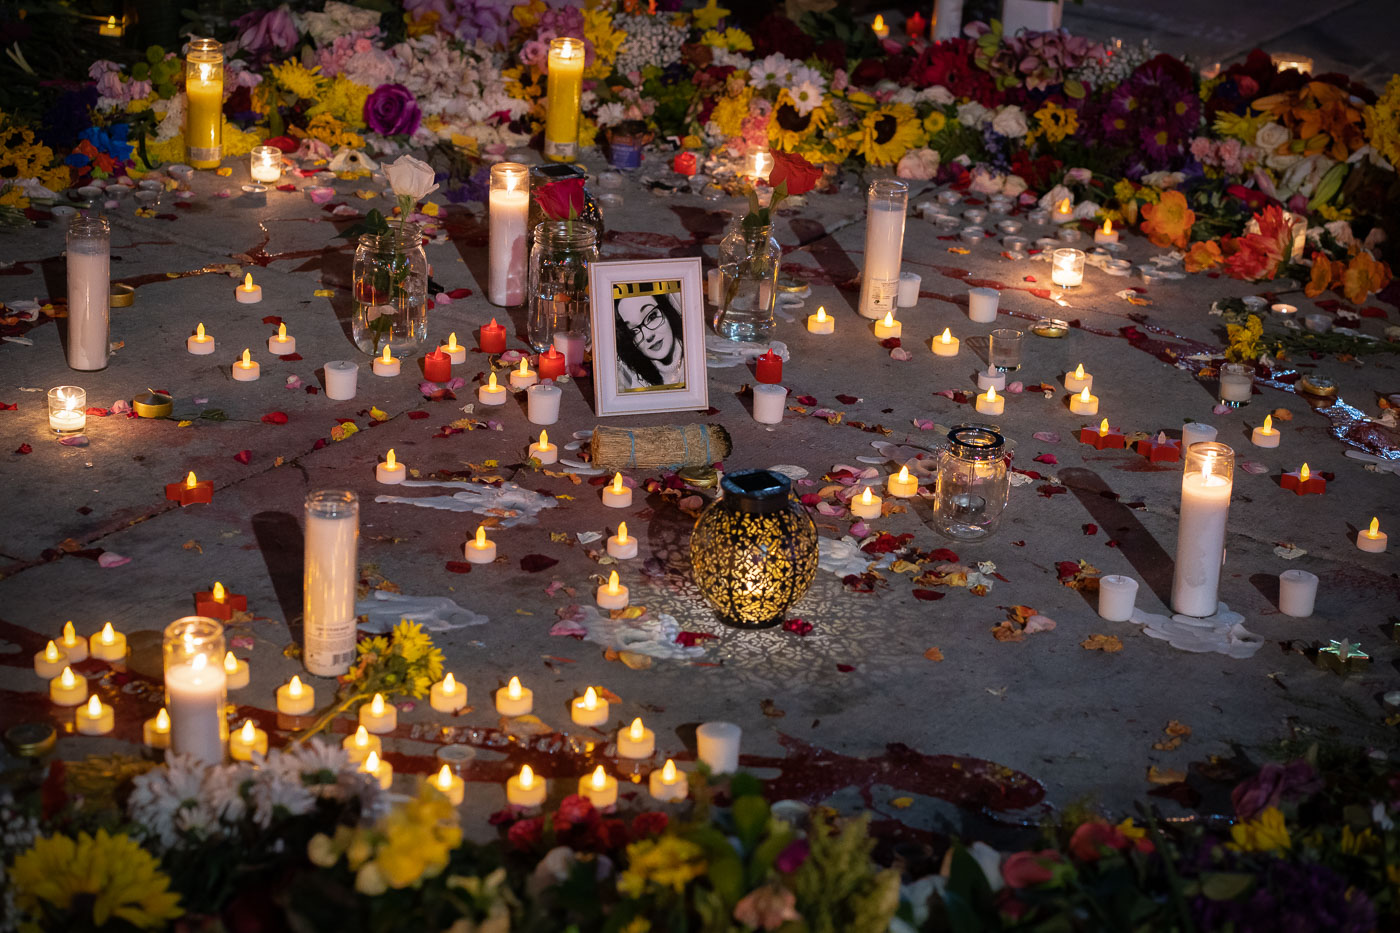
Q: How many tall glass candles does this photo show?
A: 8